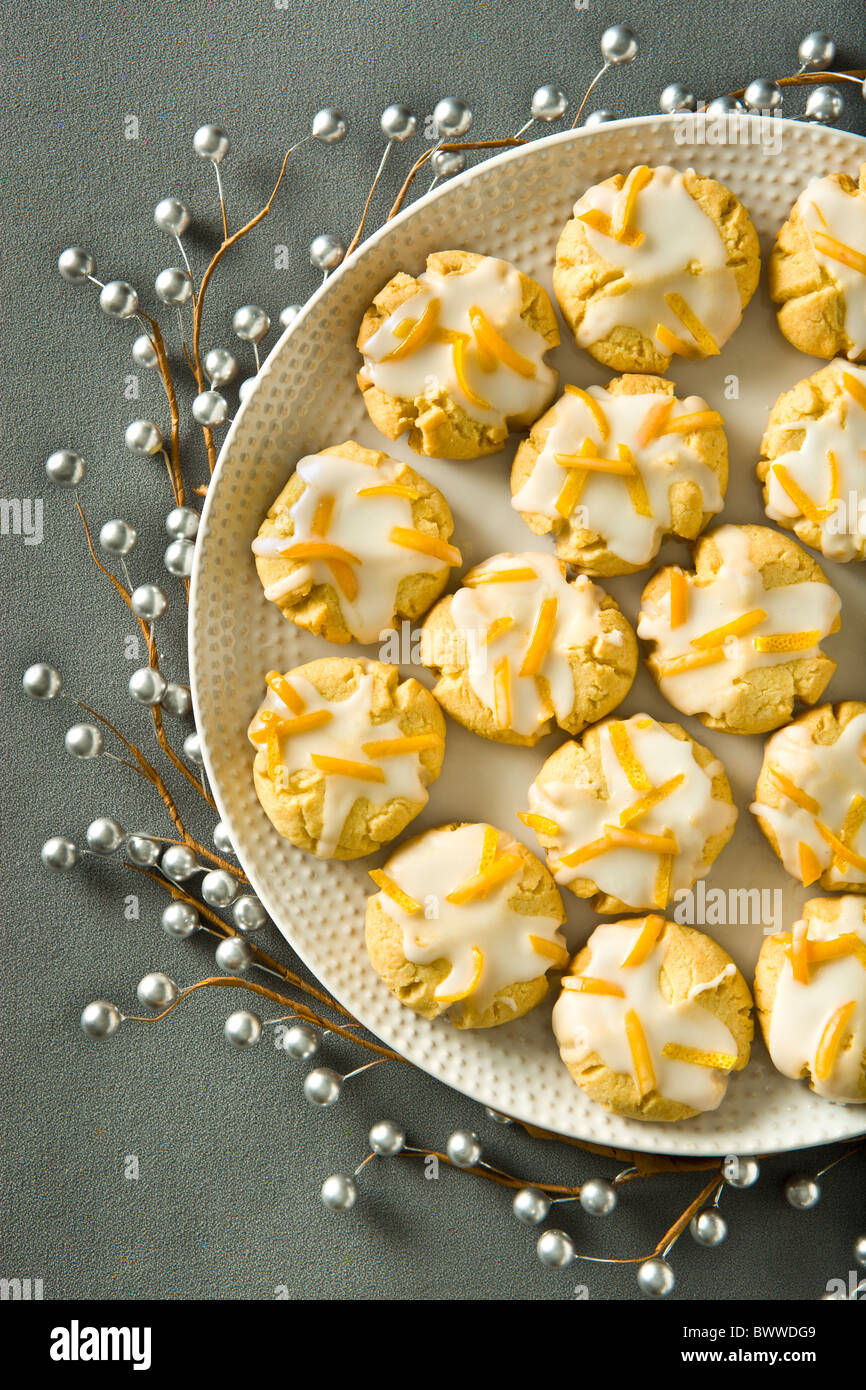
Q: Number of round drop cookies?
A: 14